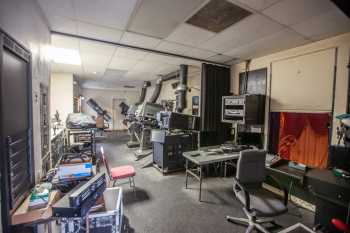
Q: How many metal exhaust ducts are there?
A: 3